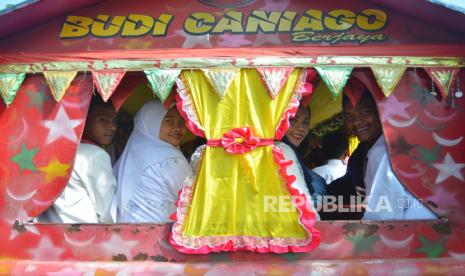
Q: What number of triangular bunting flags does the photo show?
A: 9